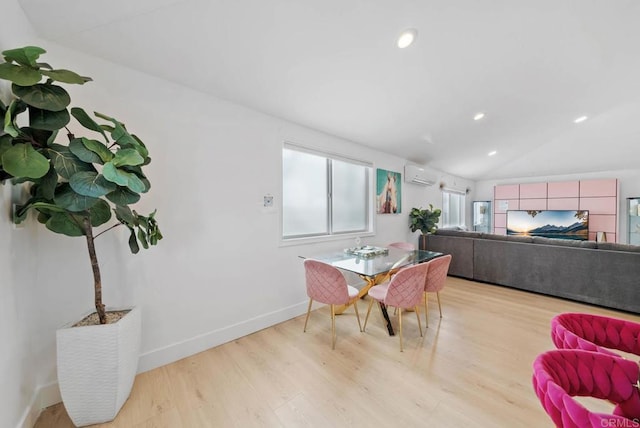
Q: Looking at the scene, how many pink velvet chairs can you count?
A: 6